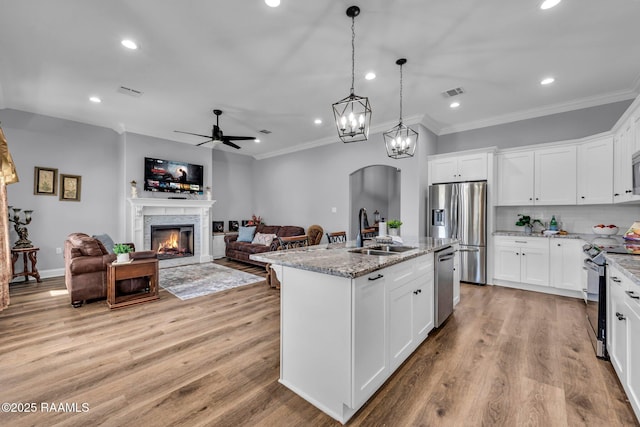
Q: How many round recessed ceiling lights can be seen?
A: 9